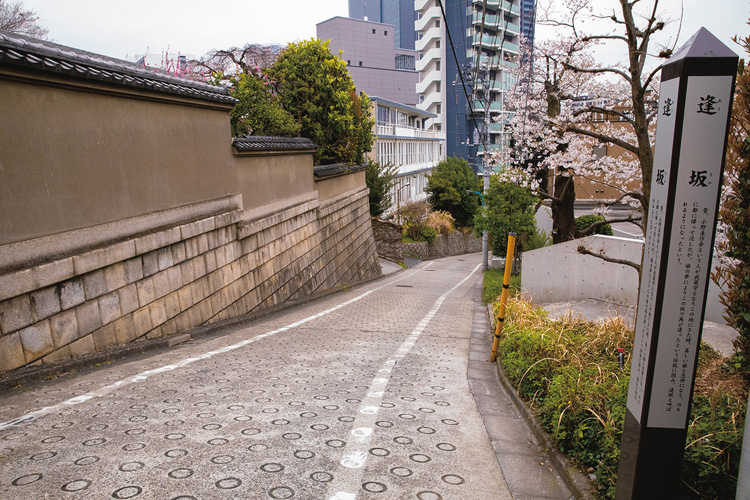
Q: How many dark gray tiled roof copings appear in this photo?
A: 3